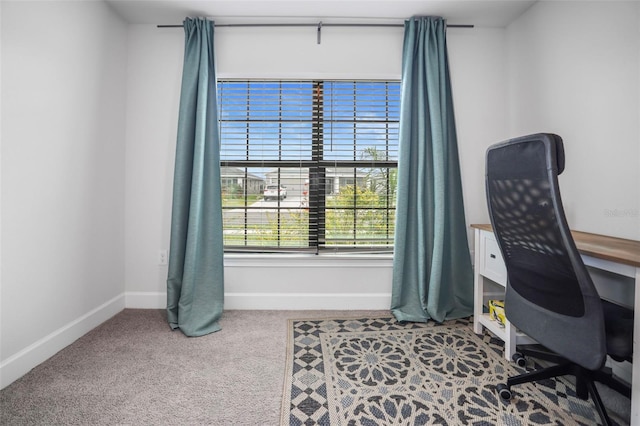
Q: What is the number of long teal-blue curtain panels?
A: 2